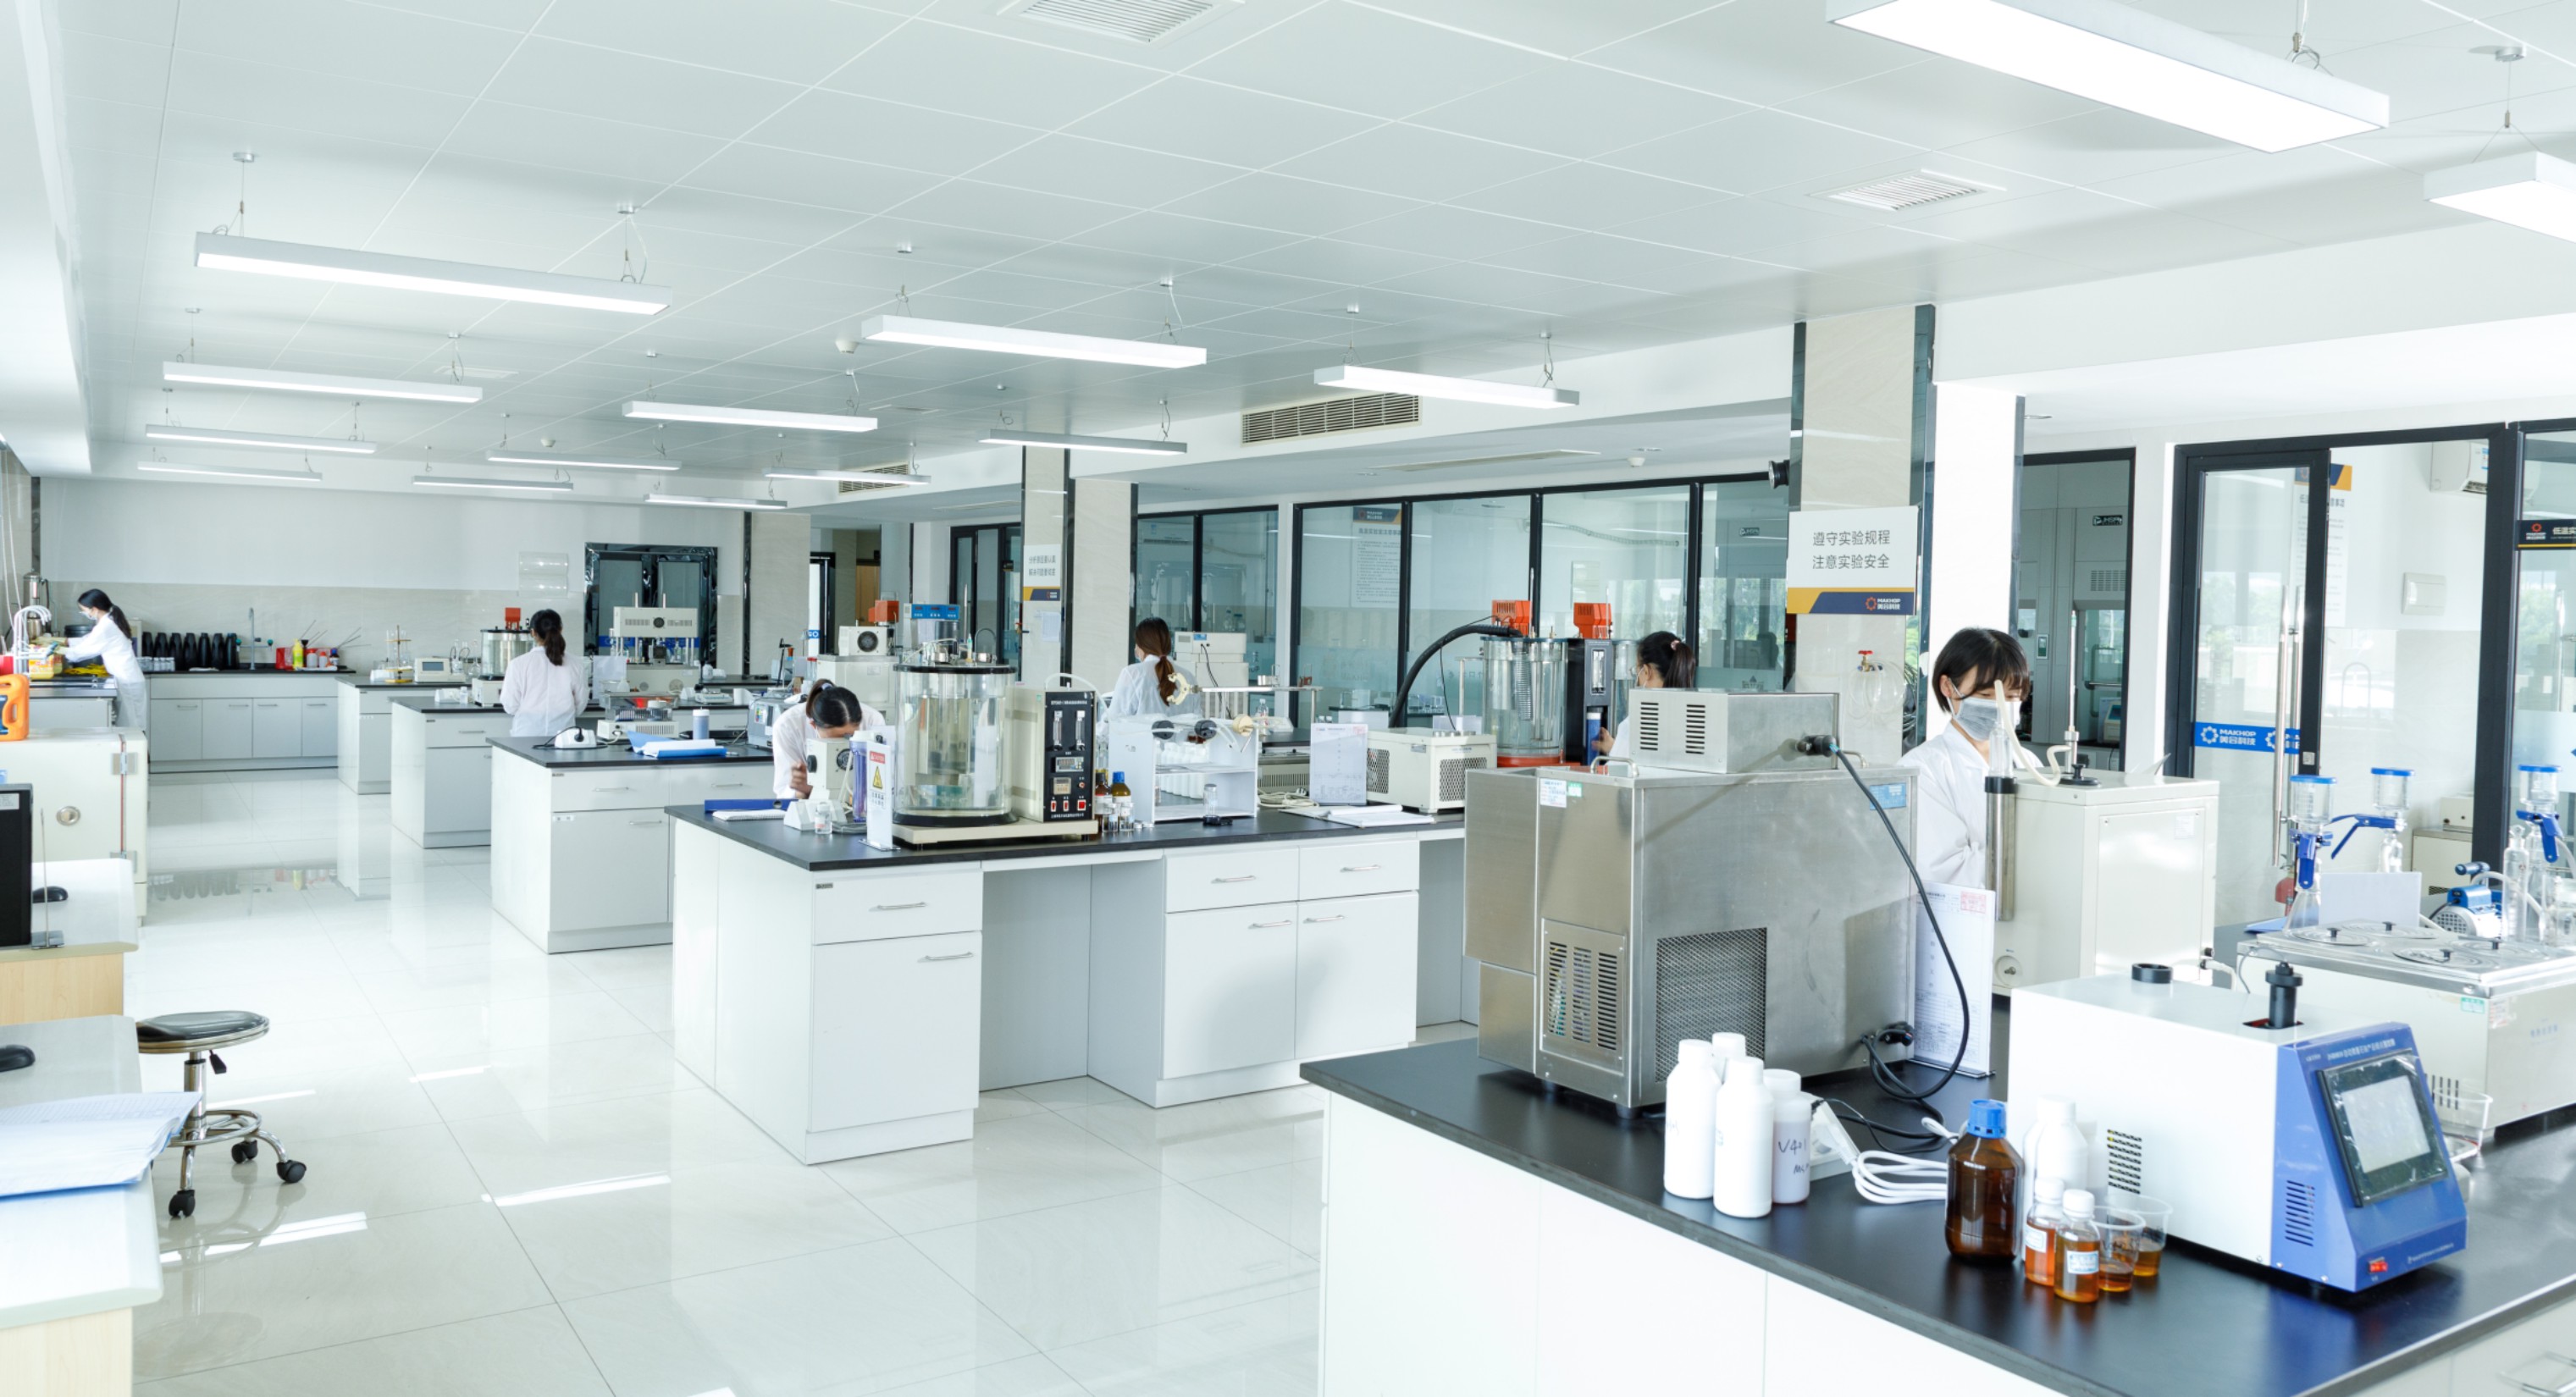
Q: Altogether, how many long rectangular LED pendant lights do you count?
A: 14